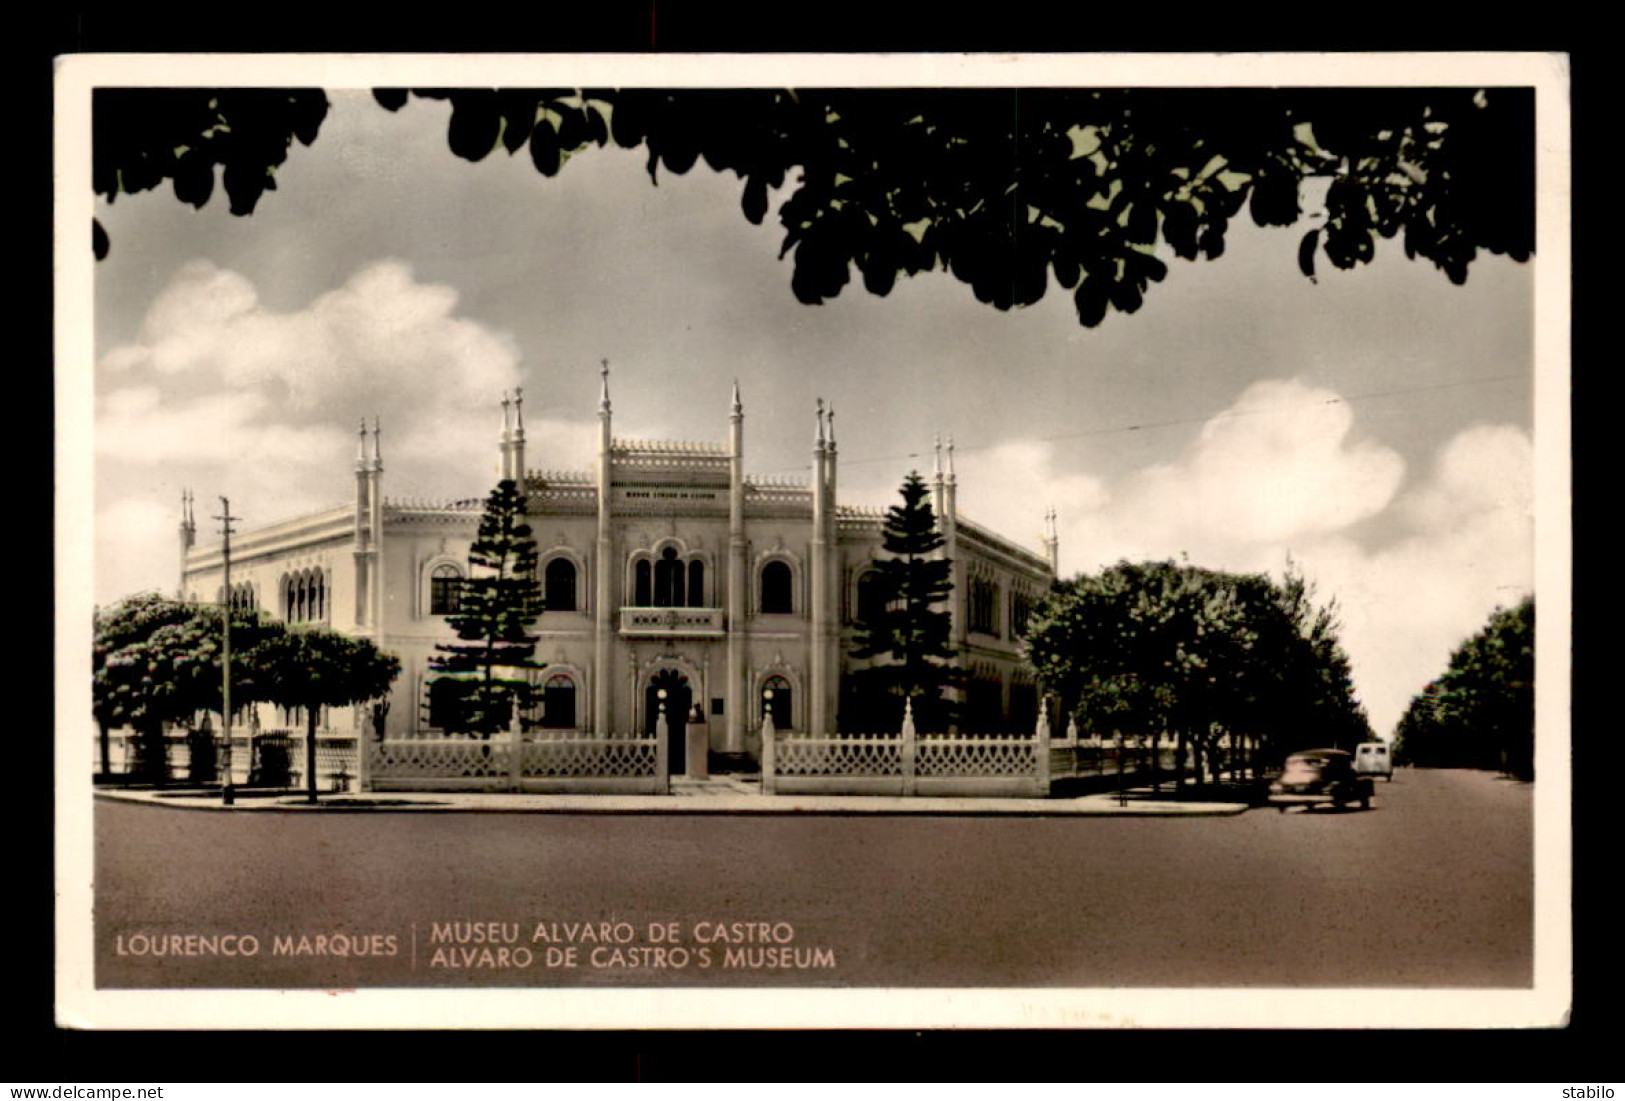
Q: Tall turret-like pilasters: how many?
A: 14